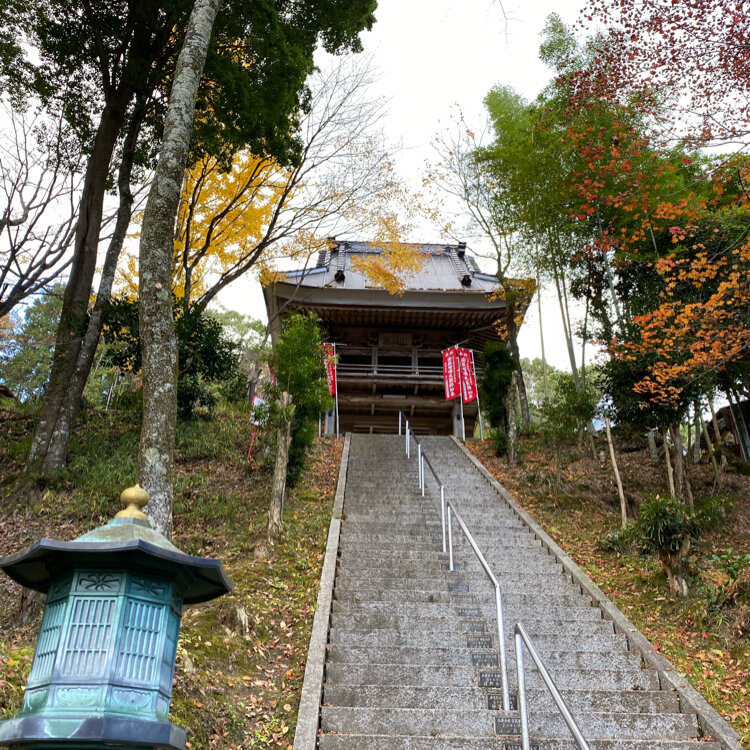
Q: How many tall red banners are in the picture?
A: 3